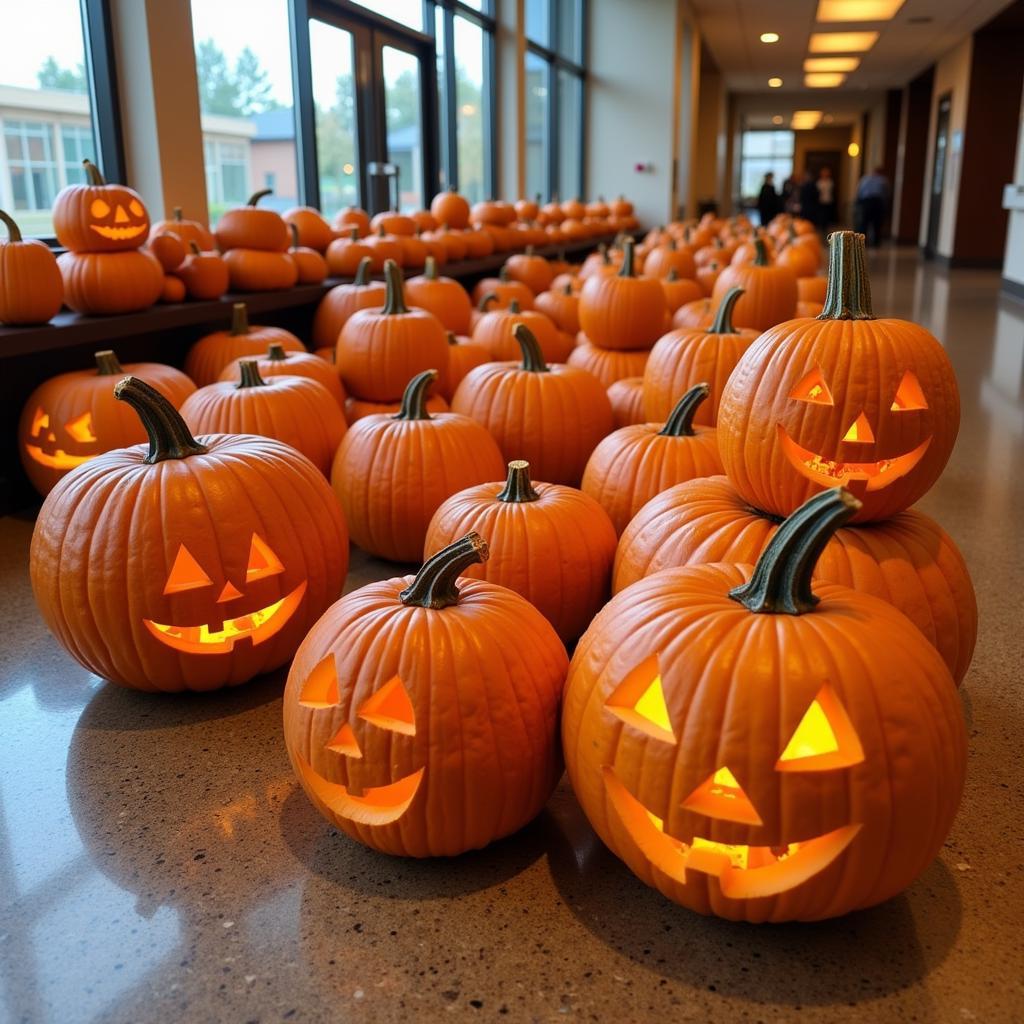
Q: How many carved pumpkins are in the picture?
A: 6